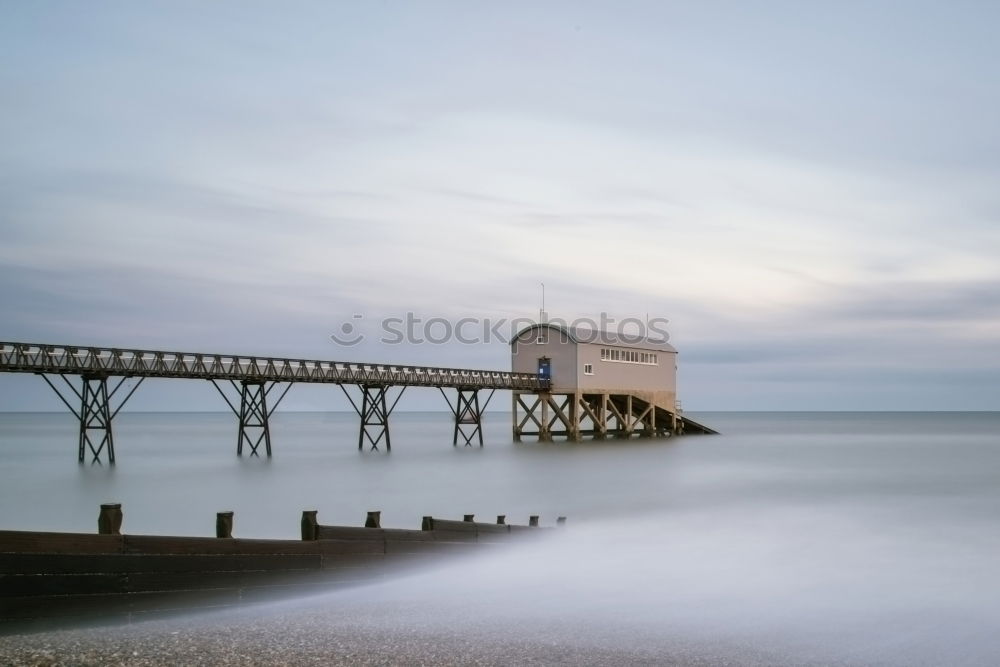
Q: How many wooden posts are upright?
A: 9